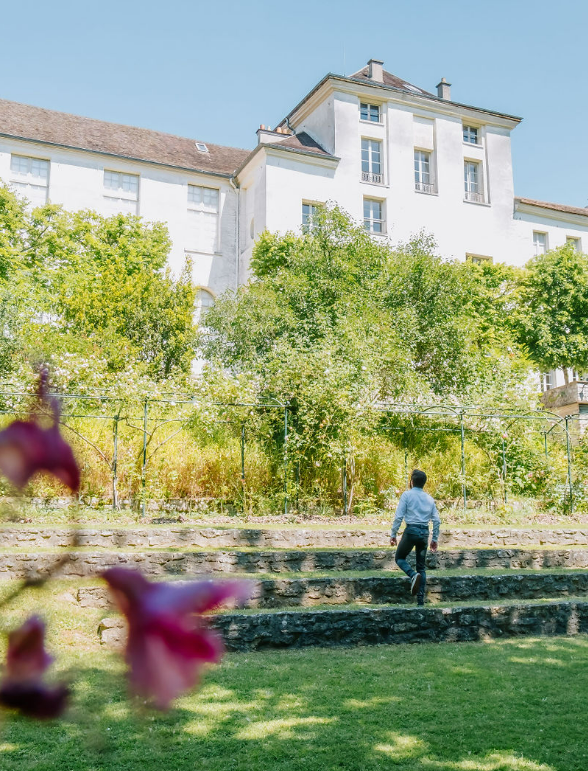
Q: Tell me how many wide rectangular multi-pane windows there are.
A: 3